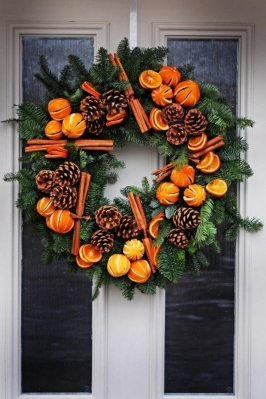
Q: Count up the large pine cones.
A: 14